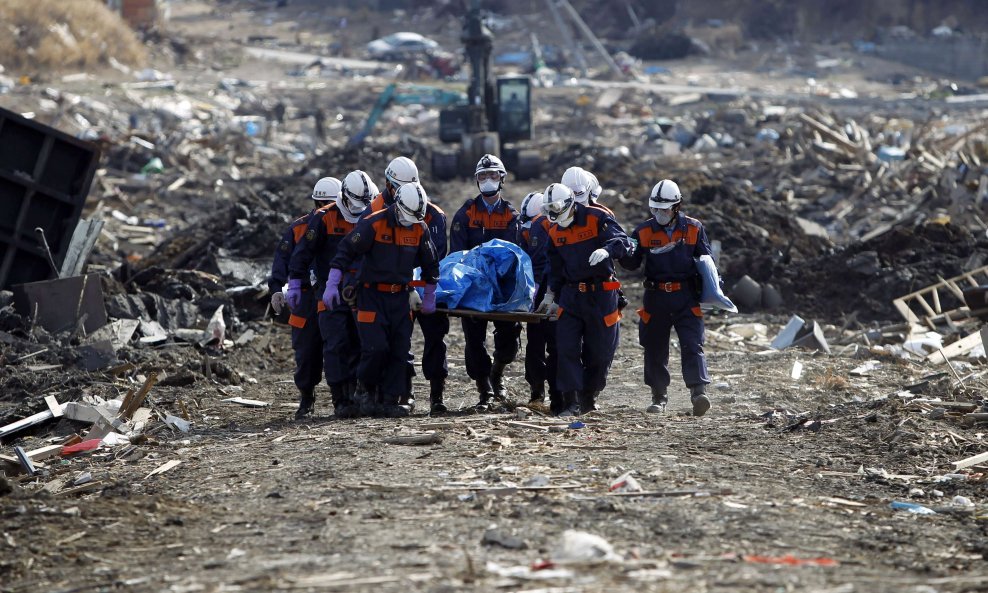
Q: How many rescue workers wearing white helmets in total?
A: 10